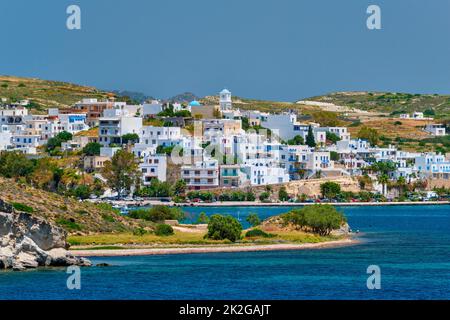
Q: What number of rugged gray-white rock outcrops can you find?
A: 1